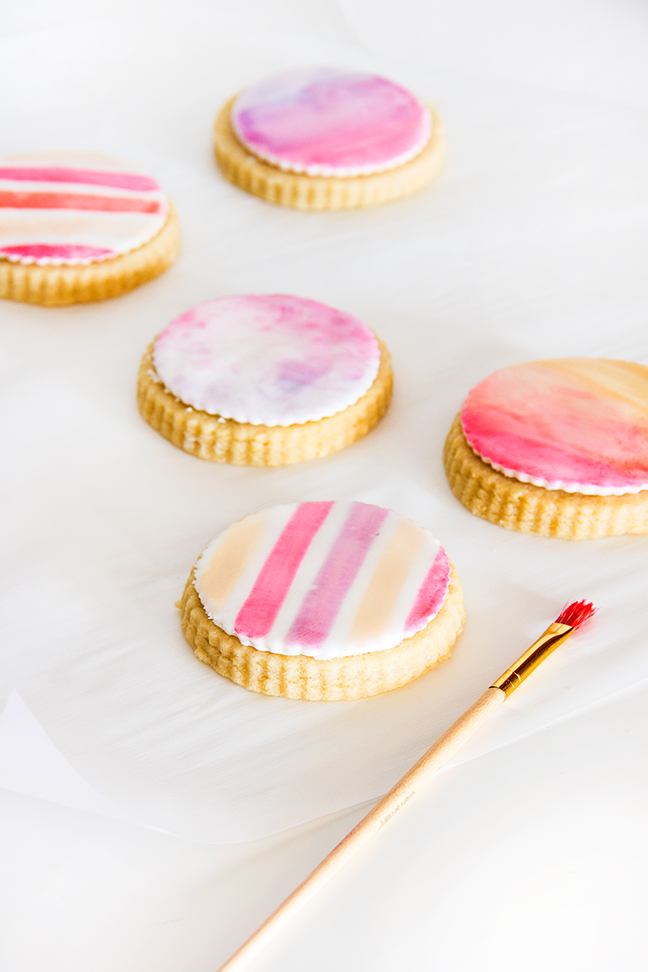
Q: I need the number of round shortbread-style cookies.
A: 5